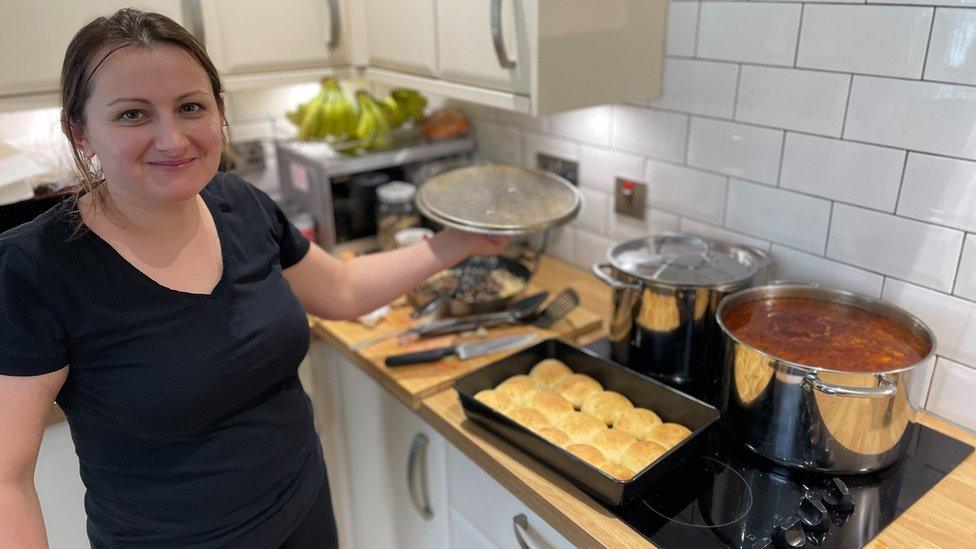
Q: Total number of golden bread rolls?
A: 15